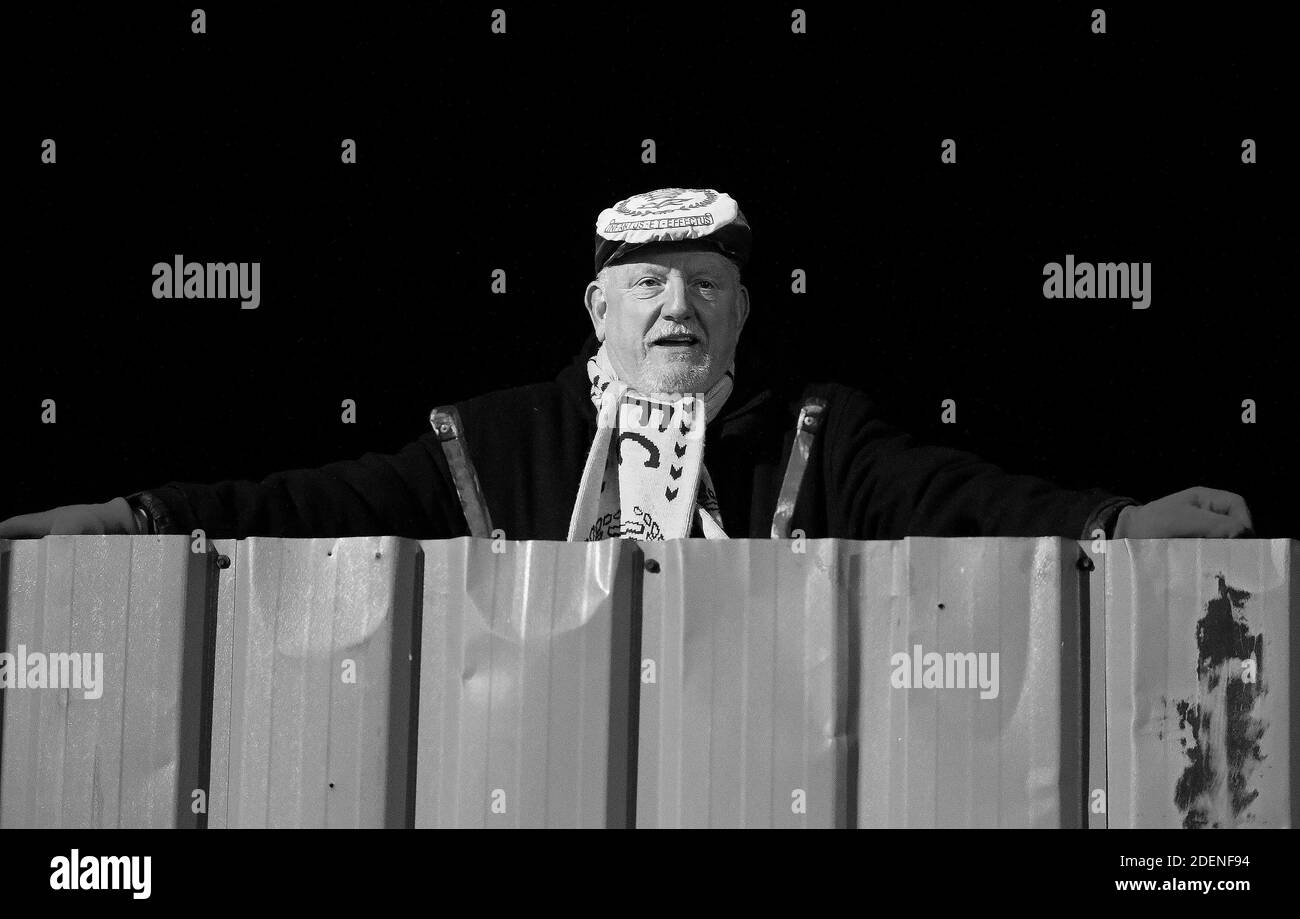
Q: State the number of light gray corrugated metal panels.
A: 6